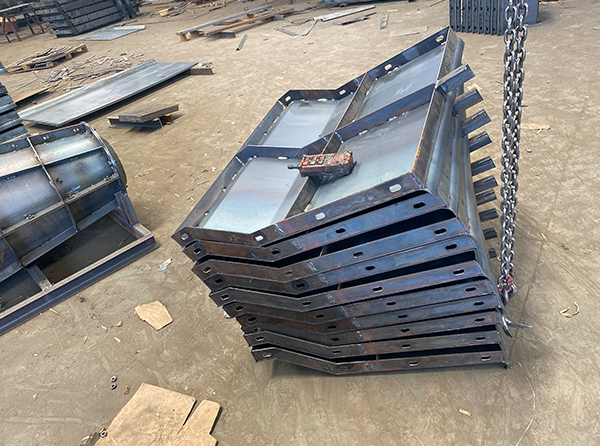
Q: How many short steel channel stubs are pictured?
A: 10